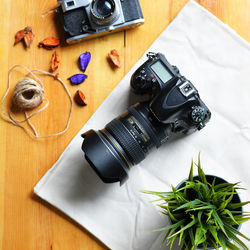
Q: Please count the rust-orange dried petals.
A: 5